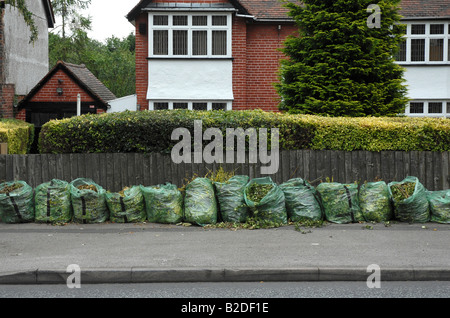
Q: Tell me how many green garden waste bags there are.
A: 13